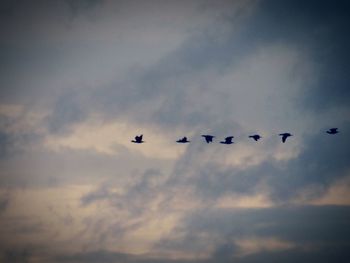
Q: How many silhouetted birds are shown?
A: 7